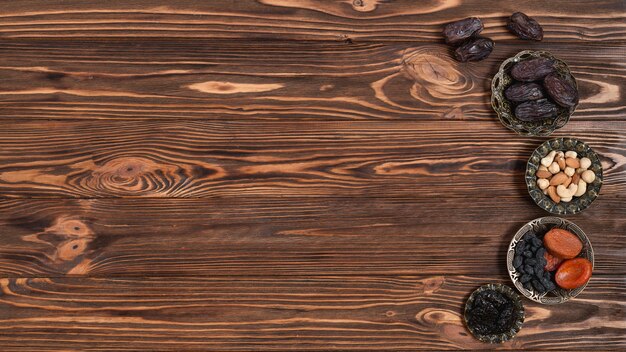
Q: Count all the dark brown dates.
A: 7